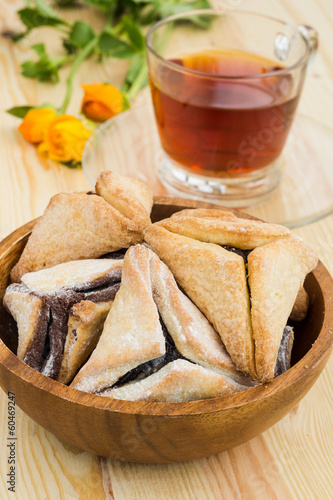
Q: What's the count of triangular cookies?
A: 4